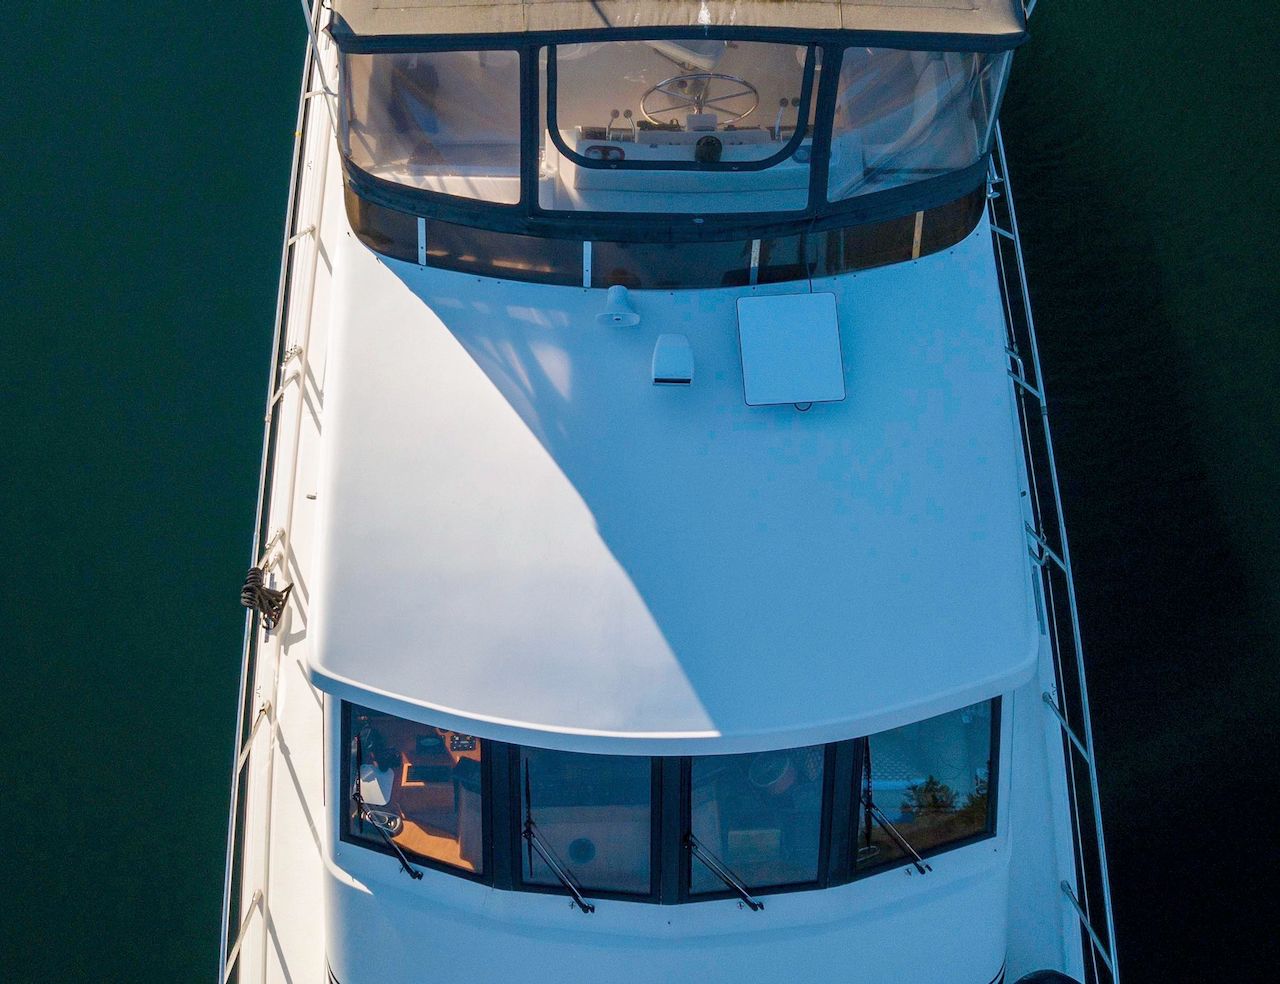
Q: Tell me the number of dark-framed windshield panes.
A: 4